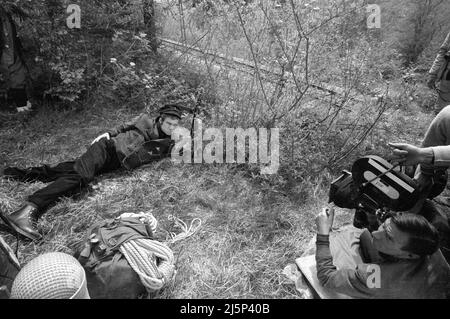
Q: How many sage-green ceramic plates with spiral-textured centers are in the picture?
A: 0